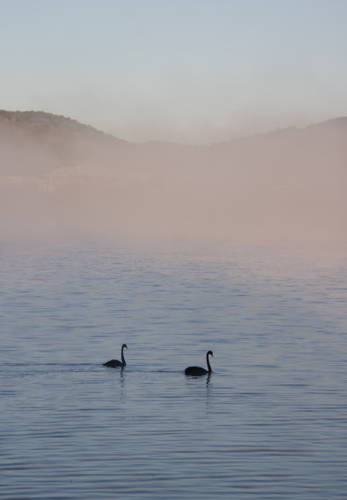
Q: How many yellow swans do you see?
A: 0